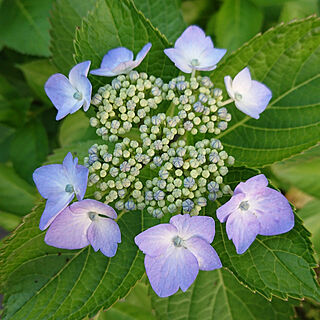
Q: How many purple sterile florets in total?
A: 8